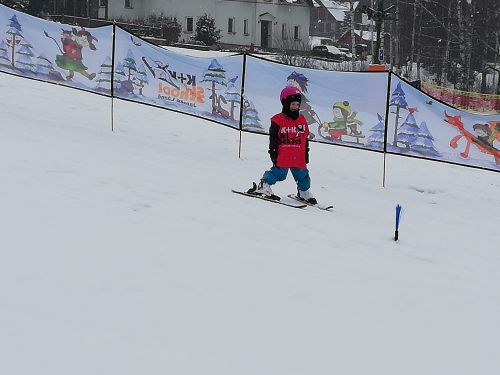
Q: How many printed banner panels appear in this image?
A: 4